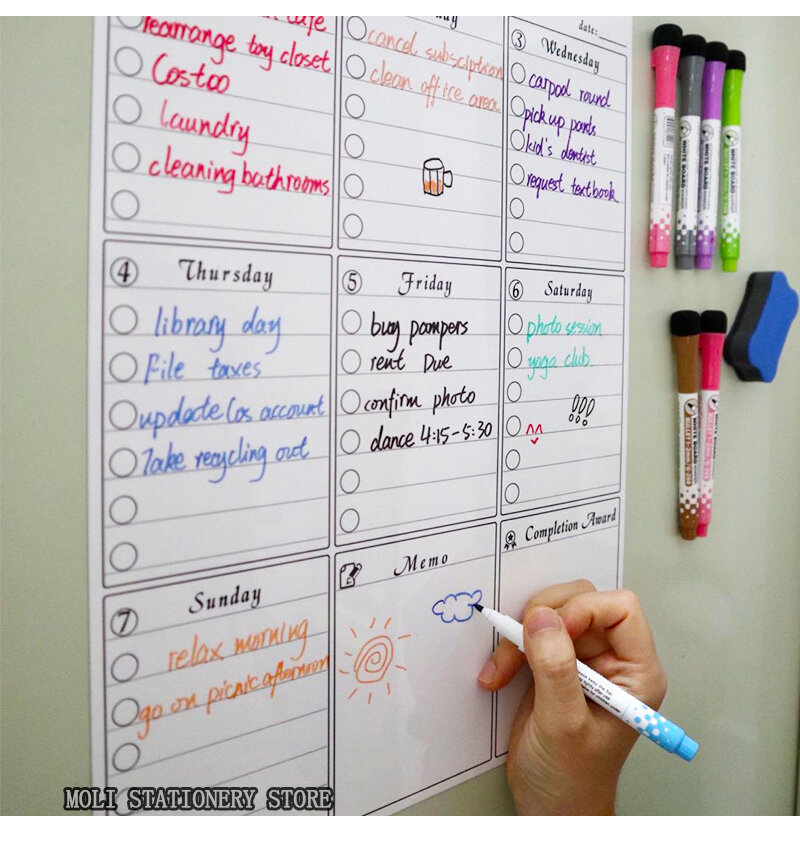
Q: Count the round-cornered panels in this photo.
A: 9